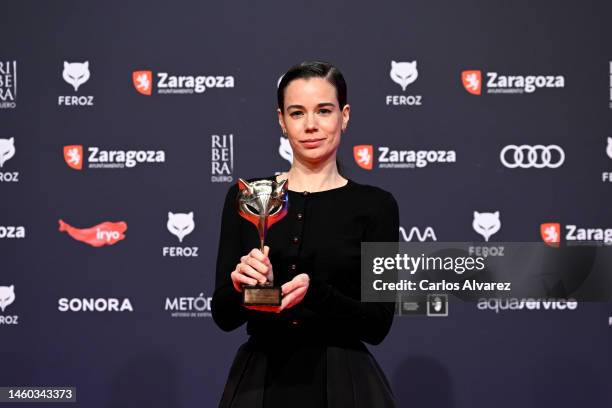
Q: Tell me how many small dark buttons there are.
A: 5